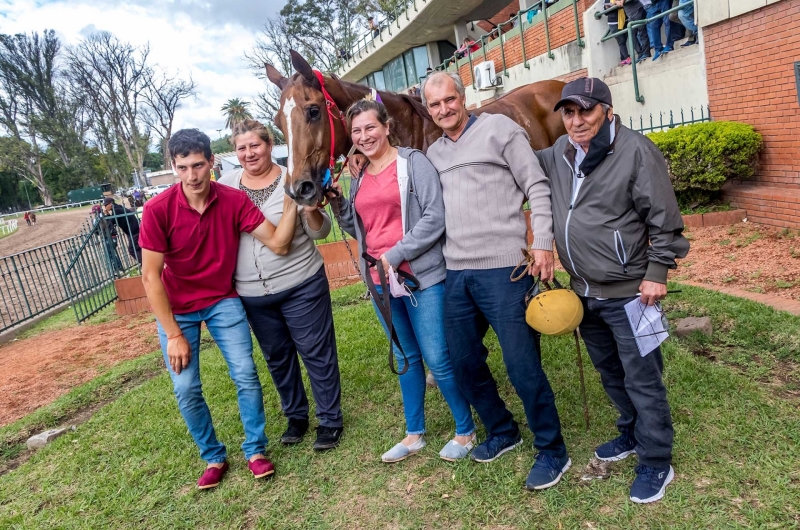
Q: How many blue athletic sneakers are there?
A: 4